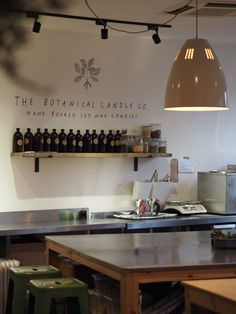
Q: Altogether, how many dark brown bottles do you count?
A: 13